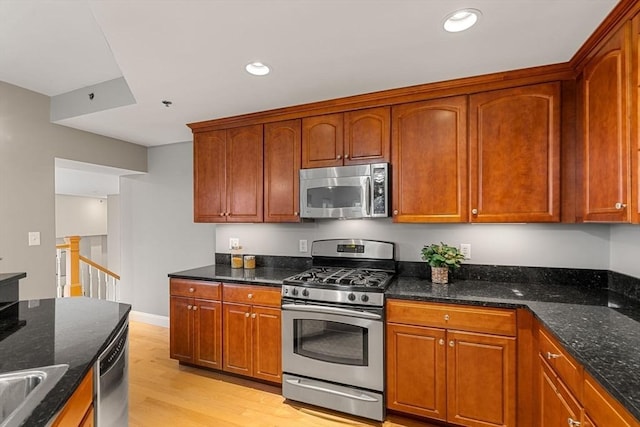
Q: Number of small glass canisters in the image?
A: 2